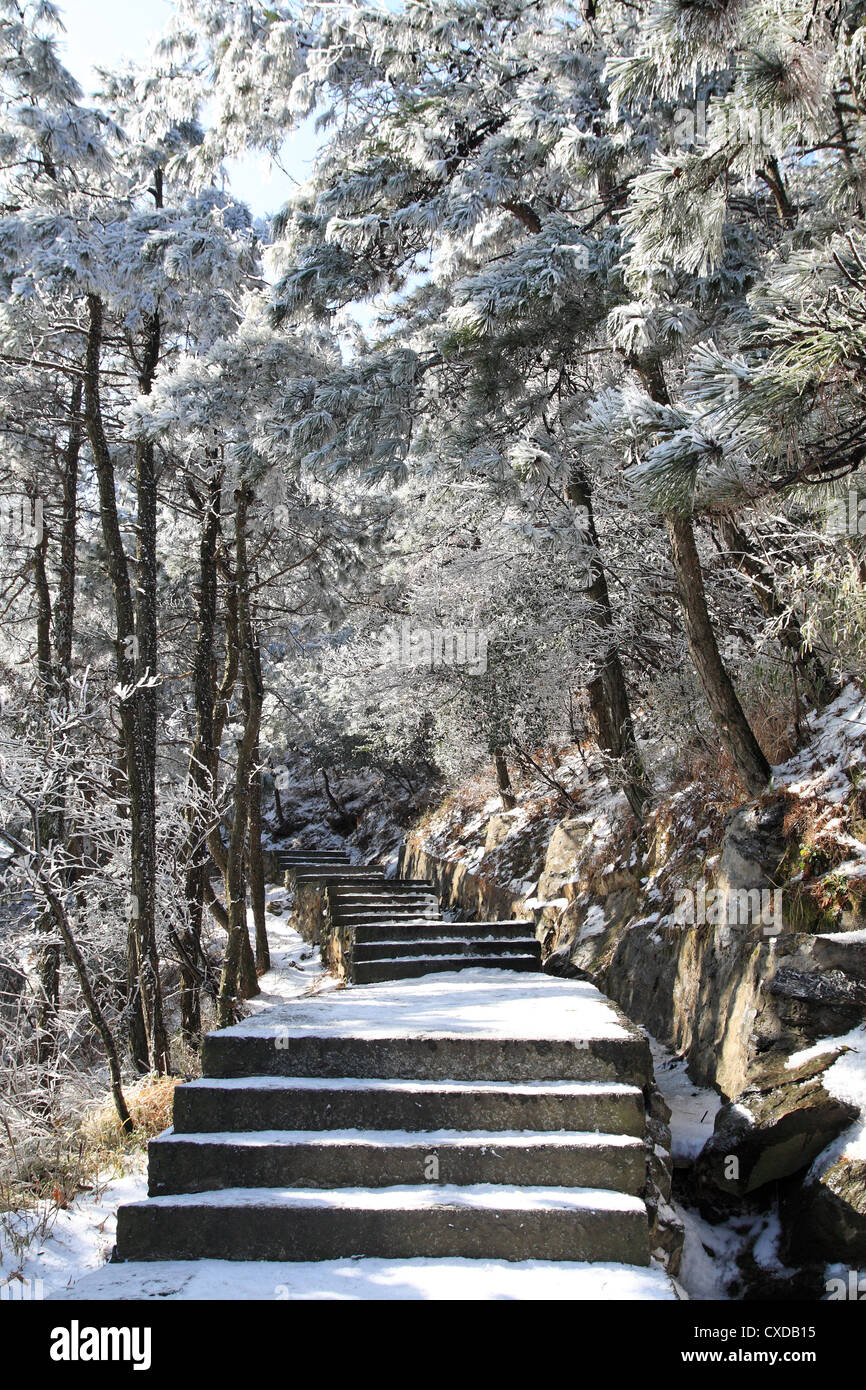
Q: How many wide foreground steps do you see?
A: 4